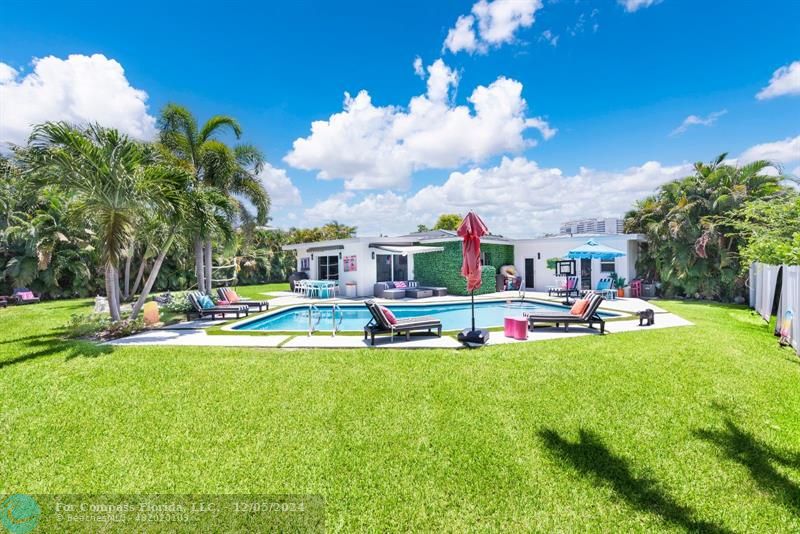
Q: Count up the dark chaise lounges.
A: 6